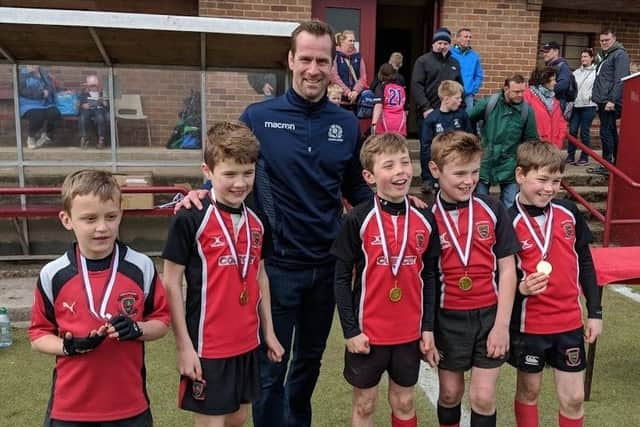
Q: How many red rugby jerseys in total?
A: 5